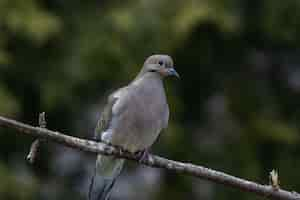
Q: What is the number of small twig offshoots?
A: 3